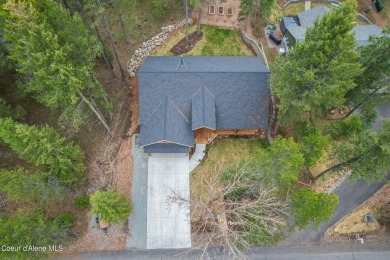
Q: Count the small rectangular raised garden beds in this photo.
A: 3